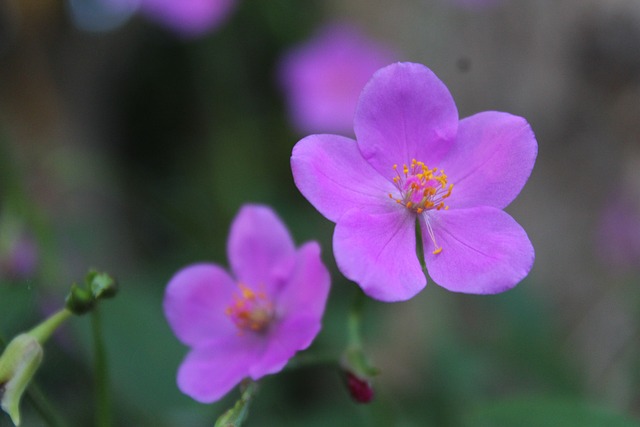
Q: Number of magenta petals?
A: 10